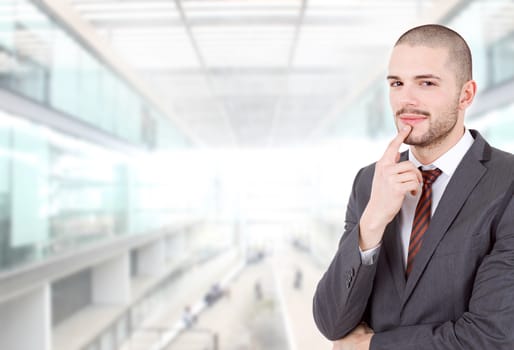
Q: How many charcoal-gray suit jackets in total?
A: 1